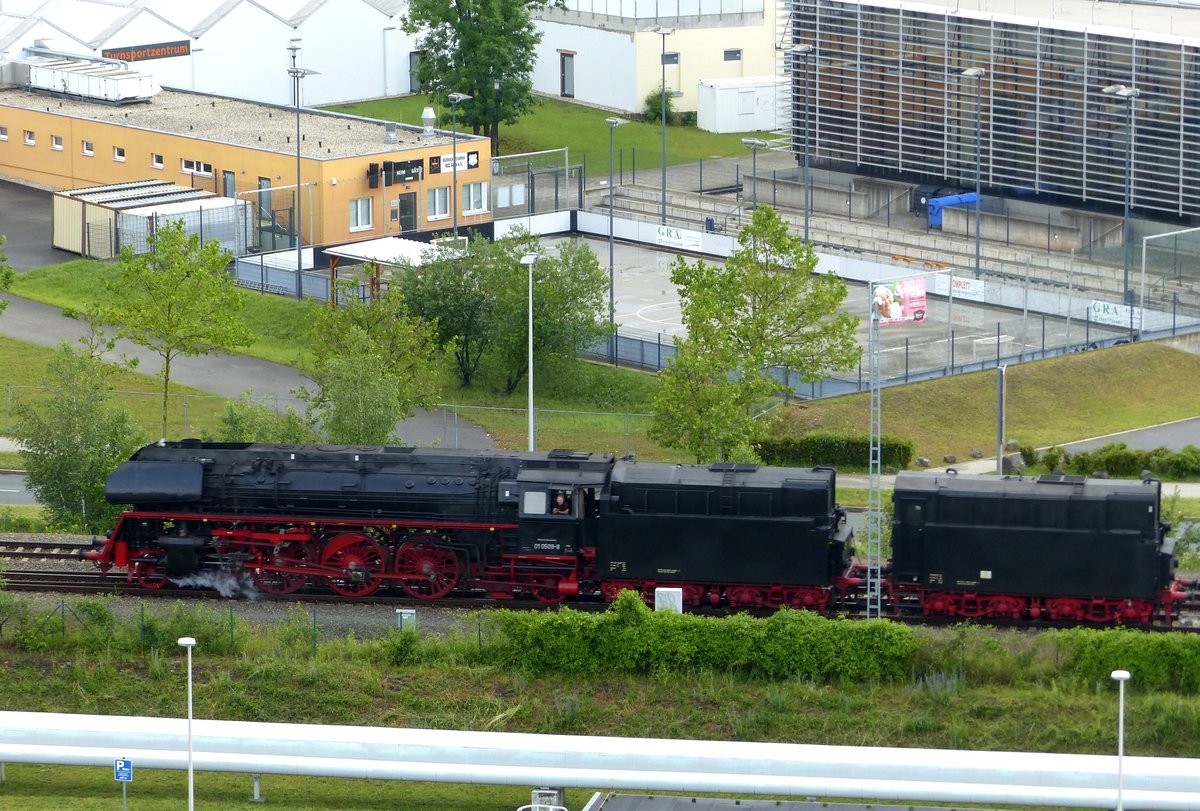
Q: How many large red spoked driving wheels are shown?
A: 3